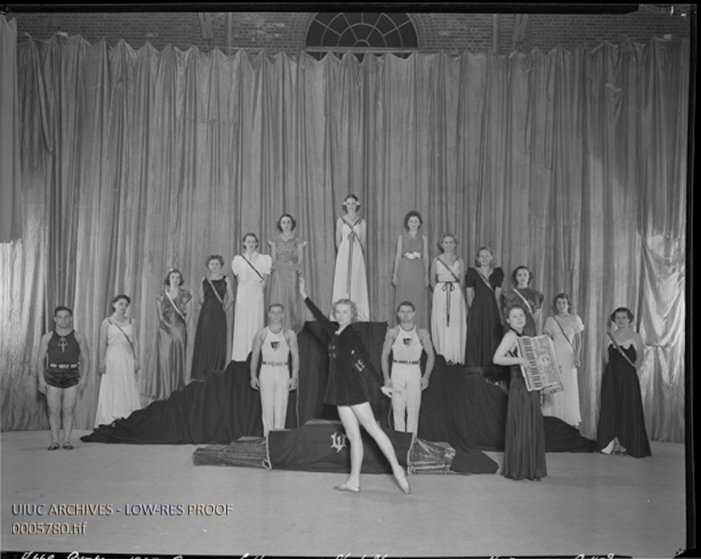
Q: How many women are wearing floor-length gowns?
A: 13